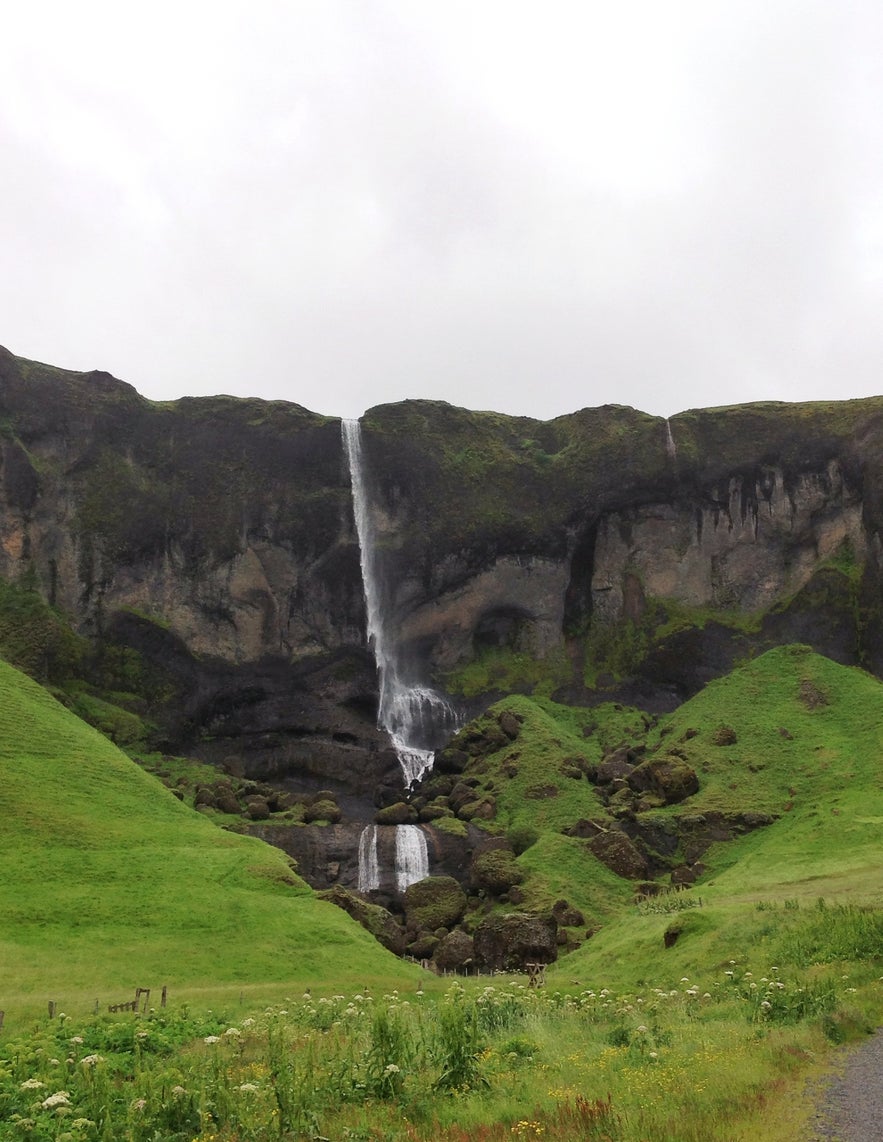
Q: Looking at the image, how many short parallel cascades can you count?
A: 2